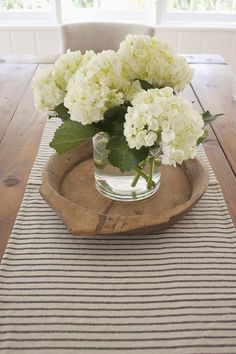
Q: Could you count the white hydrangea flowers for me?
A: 4